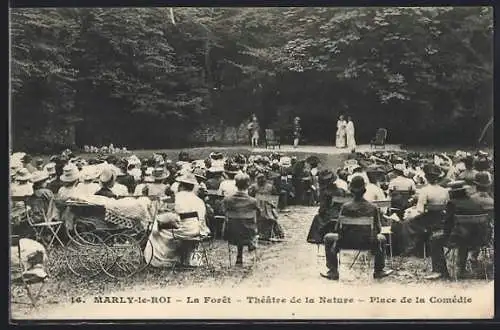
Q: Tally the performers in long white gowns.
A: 2